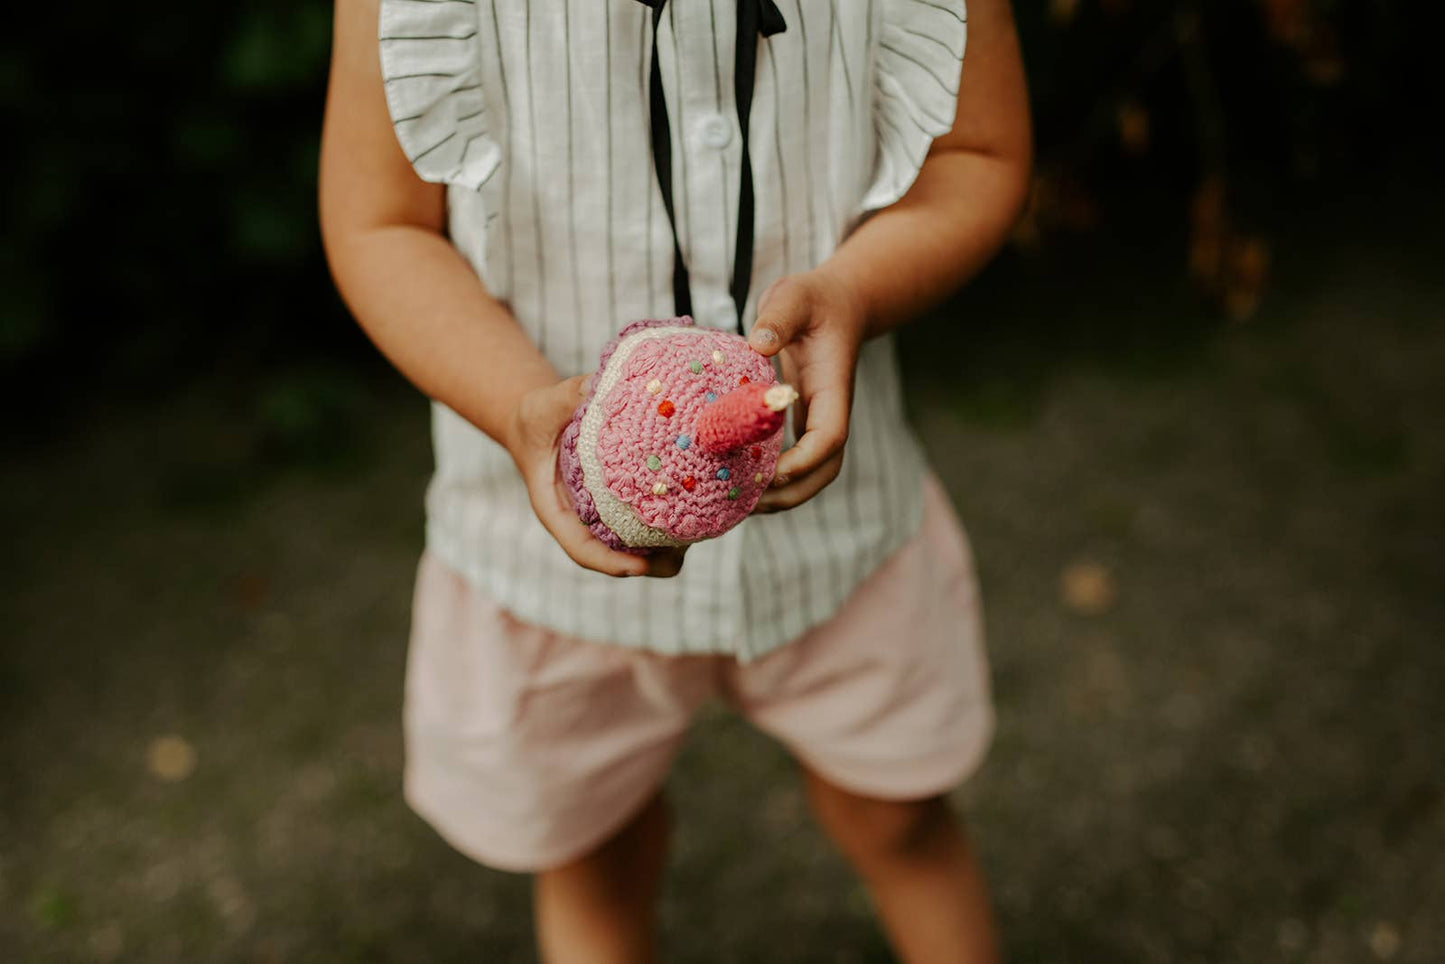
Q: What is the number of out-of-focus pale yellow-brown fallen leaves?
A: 2